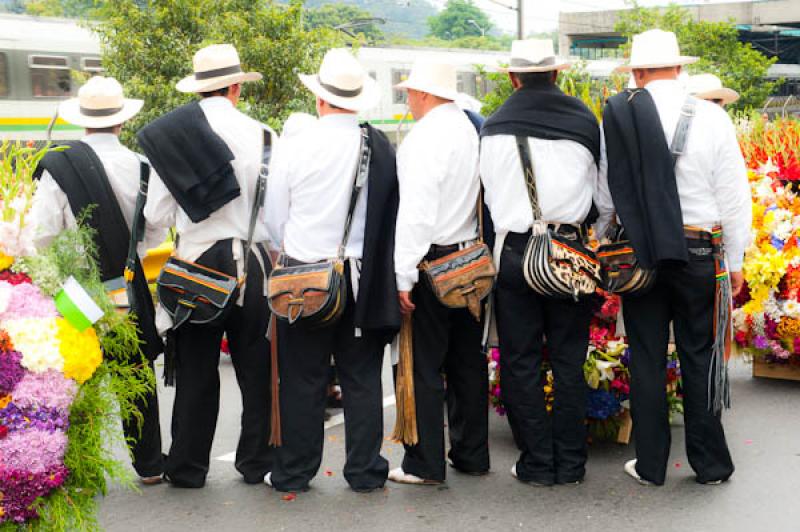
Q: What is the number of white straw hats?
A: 7